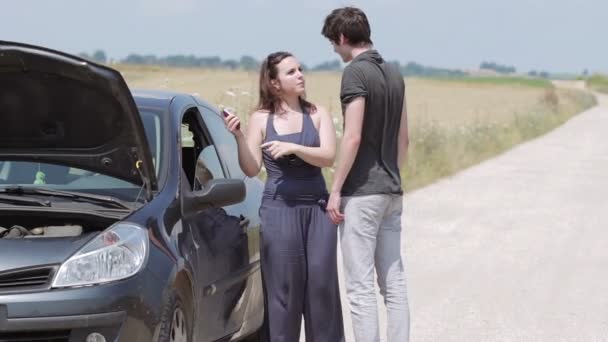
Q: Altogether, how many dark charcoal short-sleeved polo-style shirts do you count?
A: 1